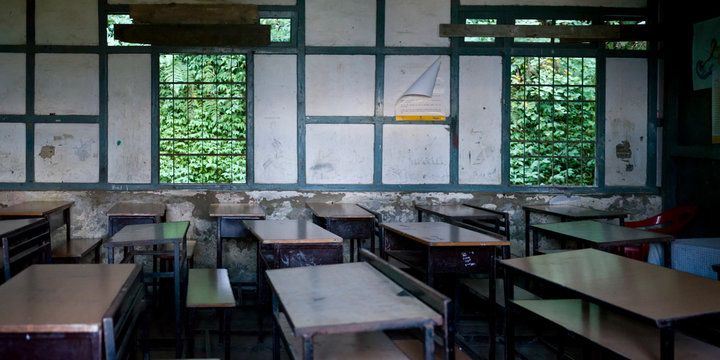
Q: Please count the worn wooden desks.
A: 14